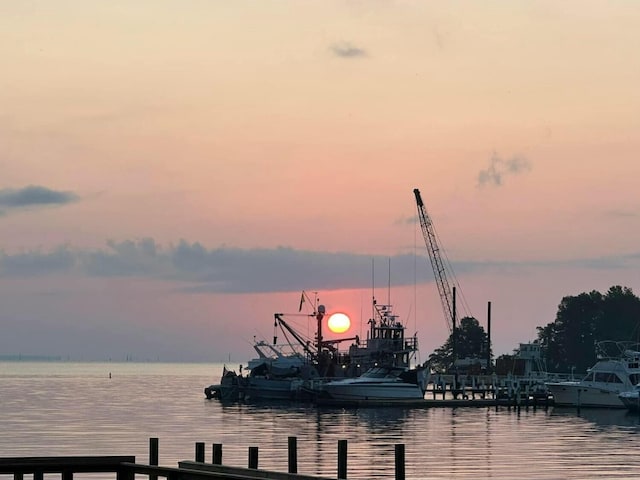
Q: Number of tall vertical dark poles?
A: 2